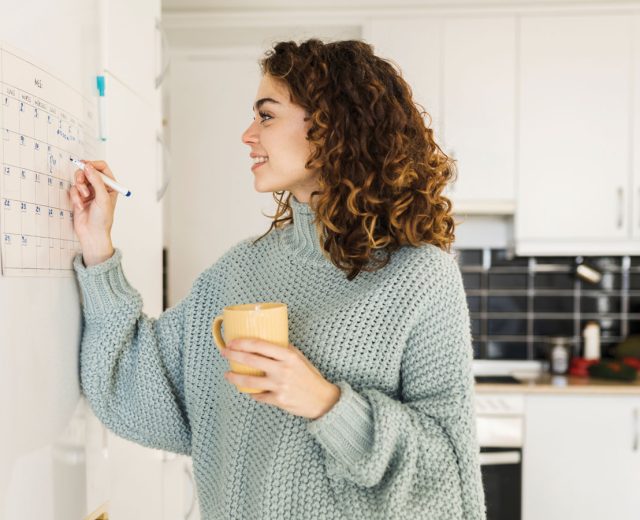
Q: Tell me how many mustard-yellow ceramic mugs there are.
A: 1